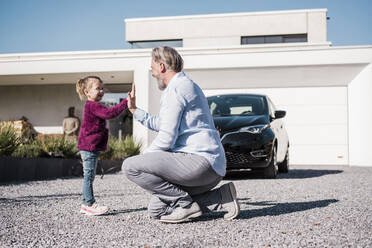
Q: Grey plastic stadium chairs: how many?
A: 0